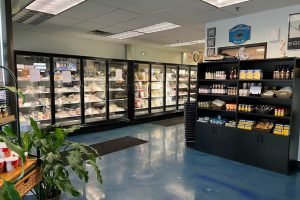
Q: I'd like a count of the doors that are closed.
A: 13